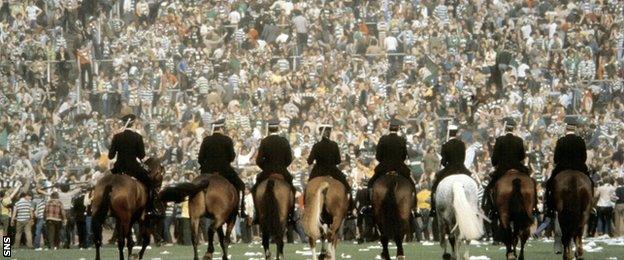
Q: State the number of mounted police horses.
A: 8